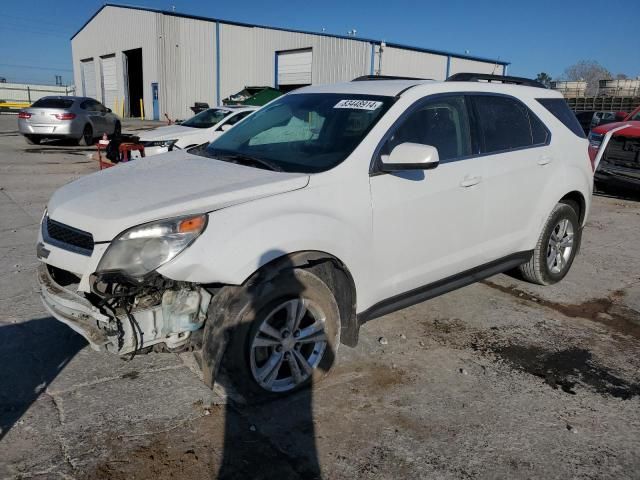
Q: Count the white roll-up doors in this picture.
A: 3